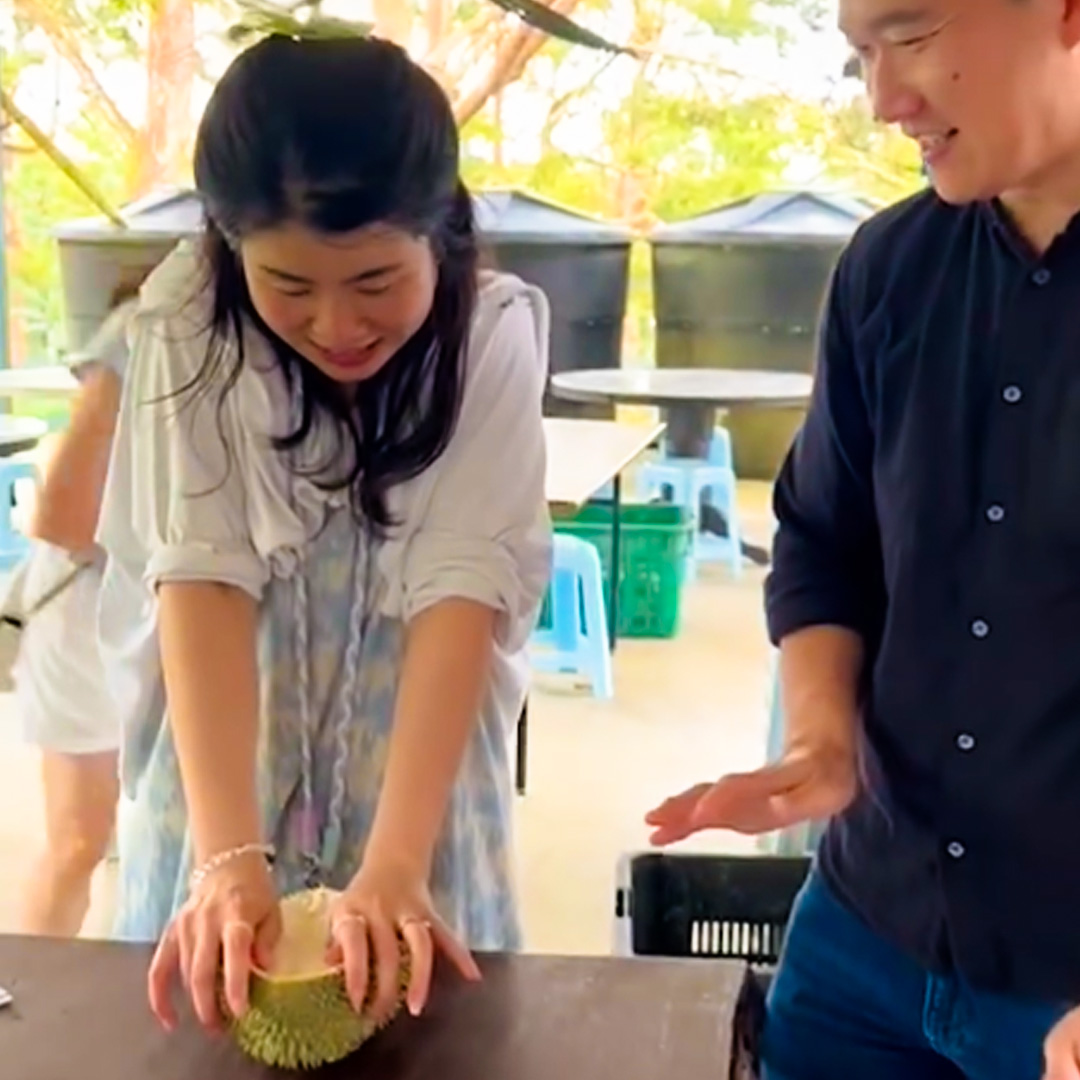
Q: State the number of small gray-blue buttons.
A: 6